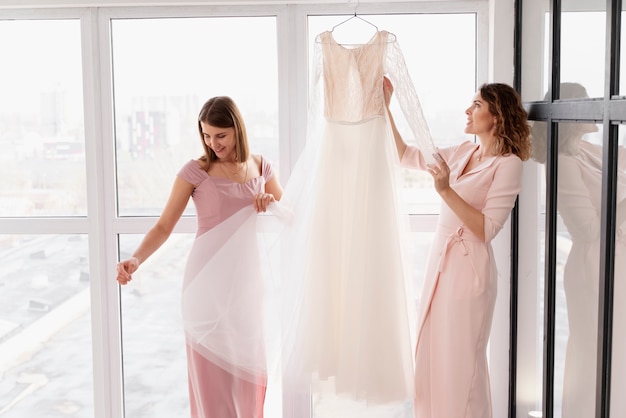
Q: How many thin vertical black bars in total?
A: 3